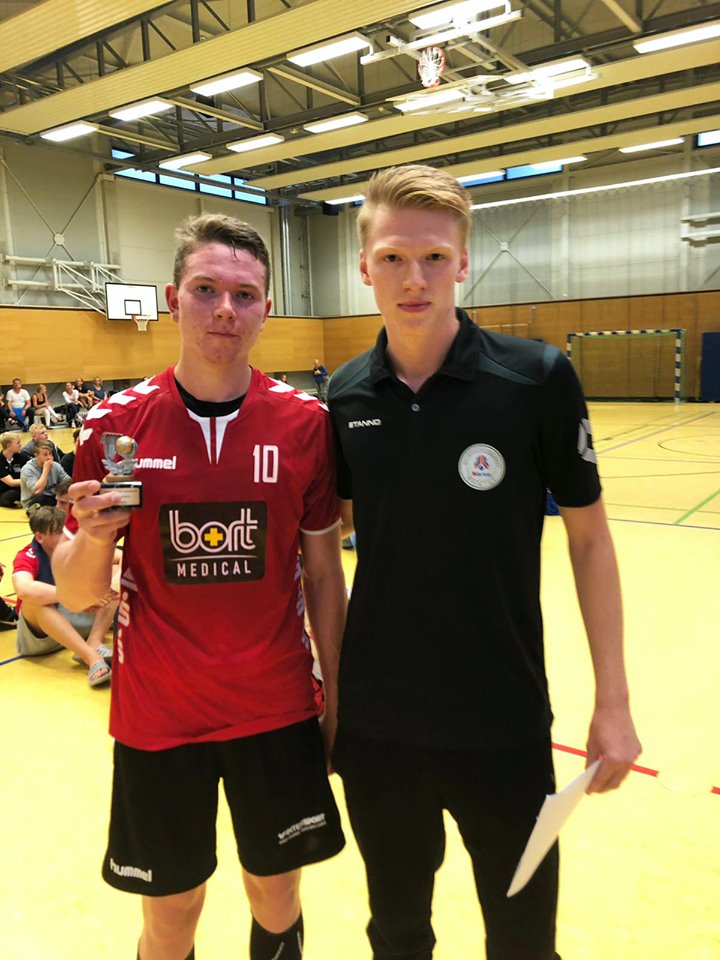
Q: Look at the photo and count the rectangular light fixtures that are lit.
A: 15